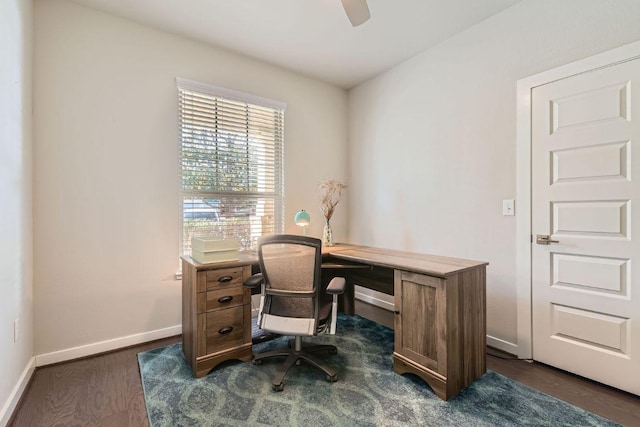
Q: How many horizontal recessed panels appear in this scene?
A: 5